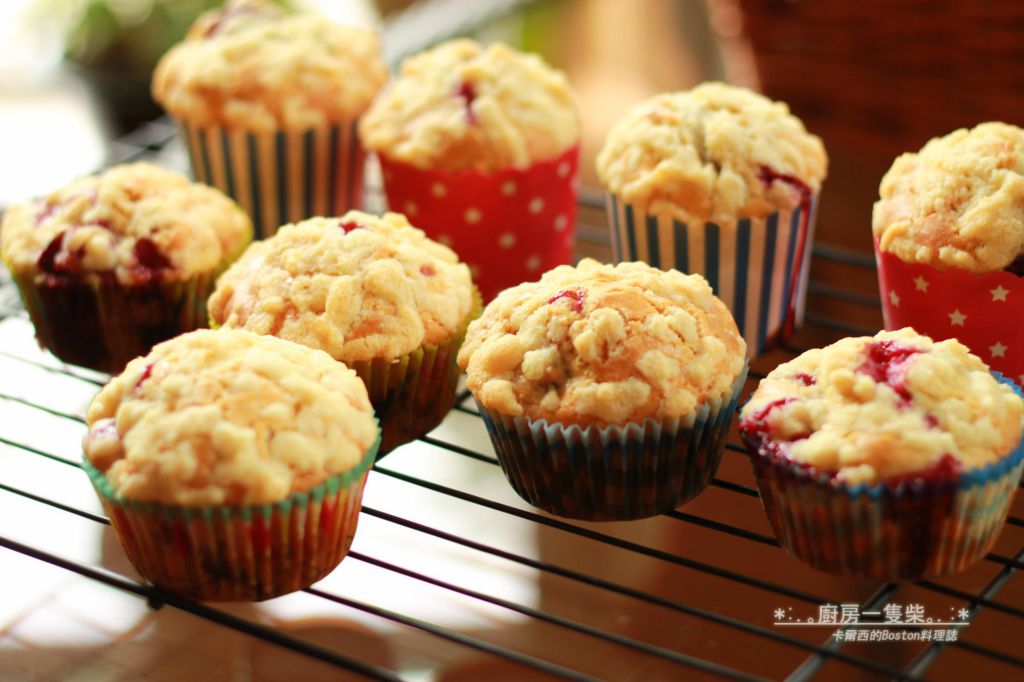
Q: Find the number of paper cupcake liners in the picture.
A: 9